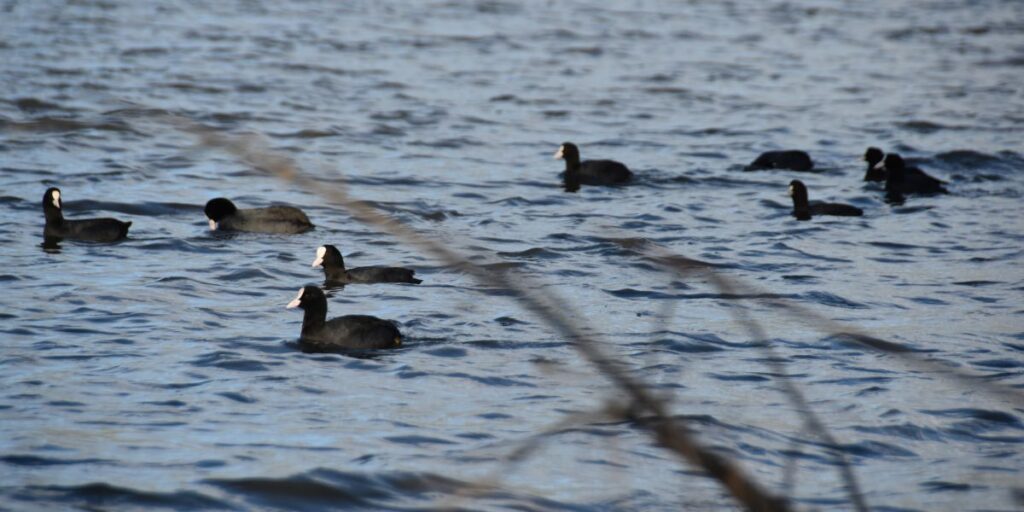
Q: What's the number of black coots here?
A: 9